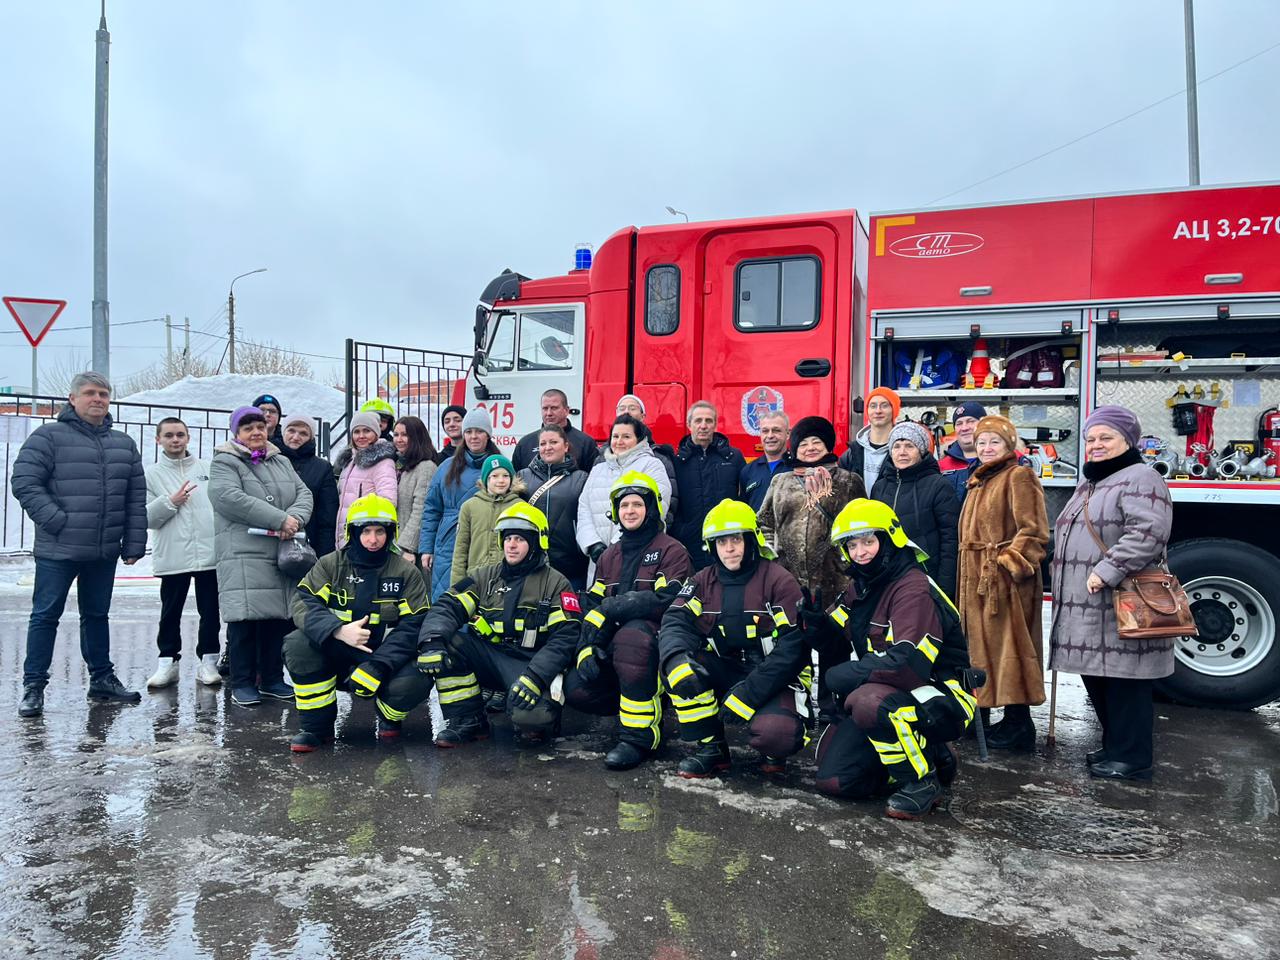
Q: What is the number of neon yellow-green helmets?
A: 6